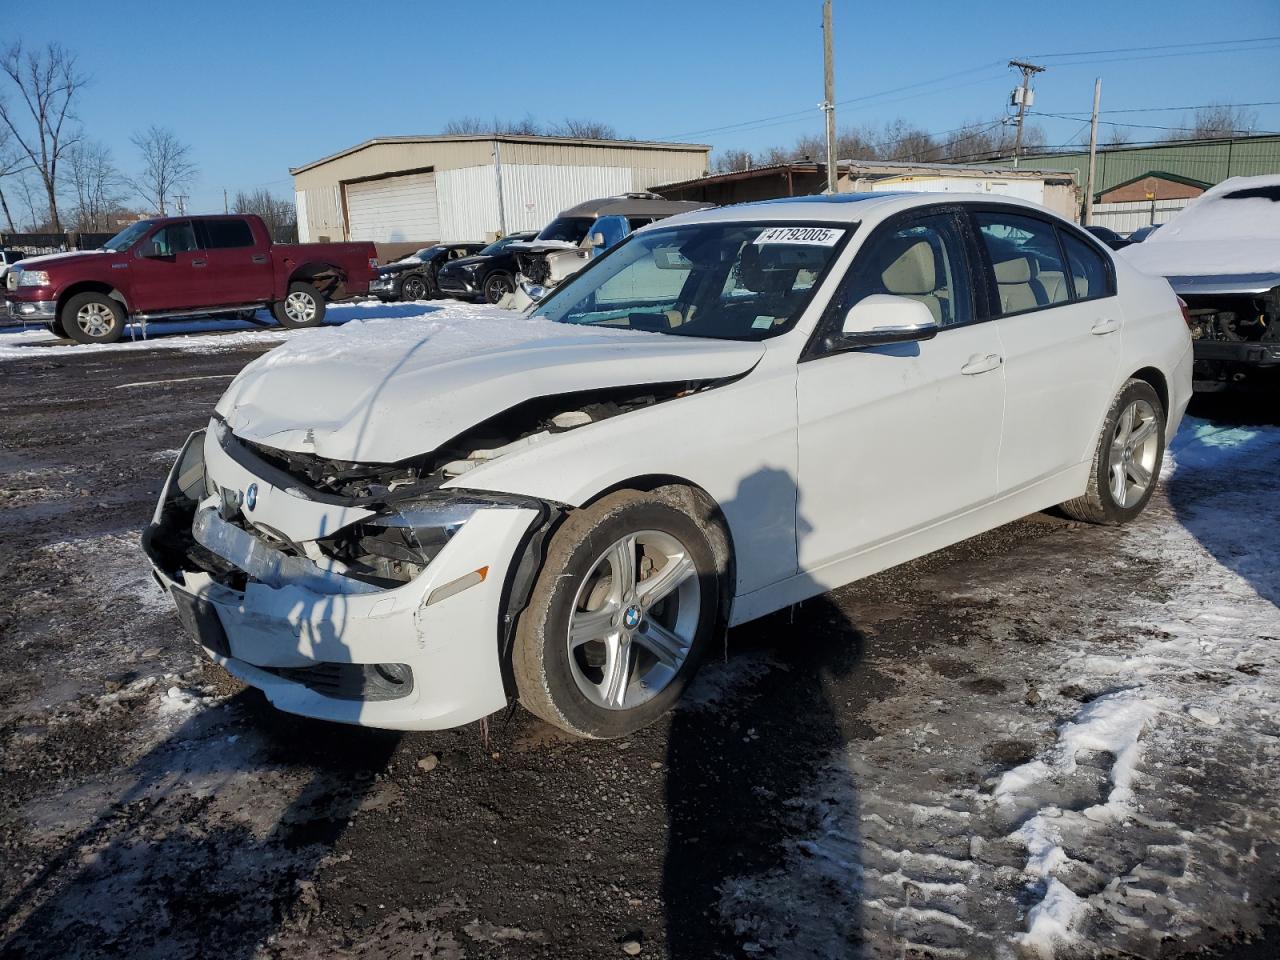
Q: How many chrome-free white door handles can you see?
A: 2